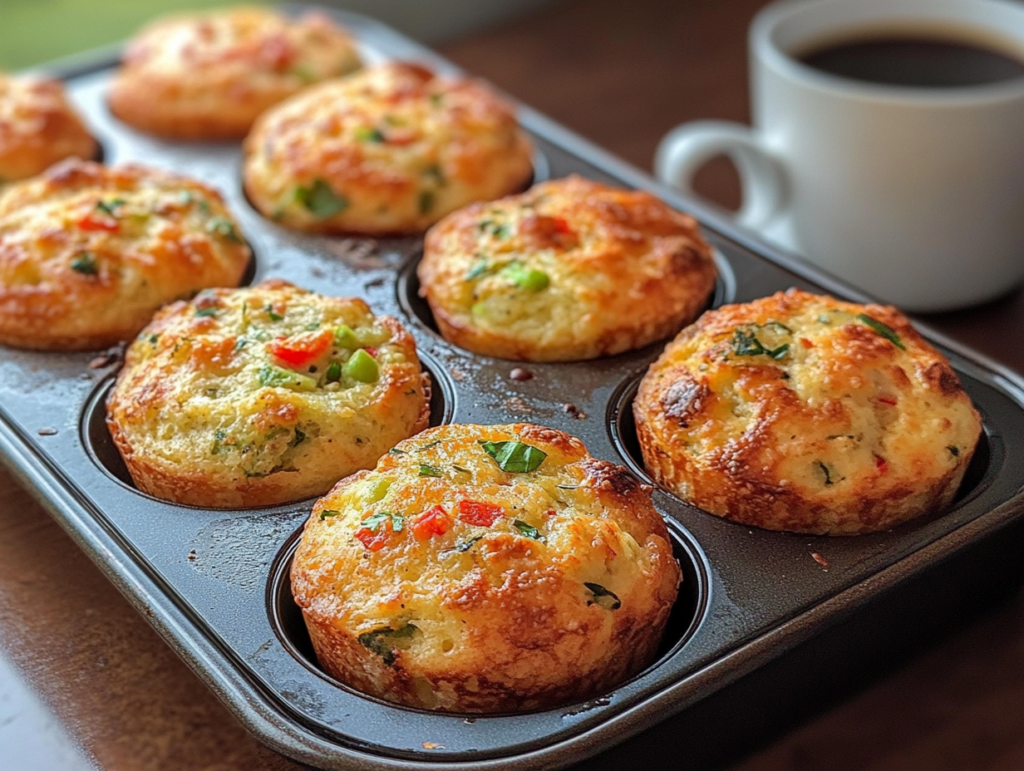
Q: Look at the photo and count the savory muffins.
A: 8